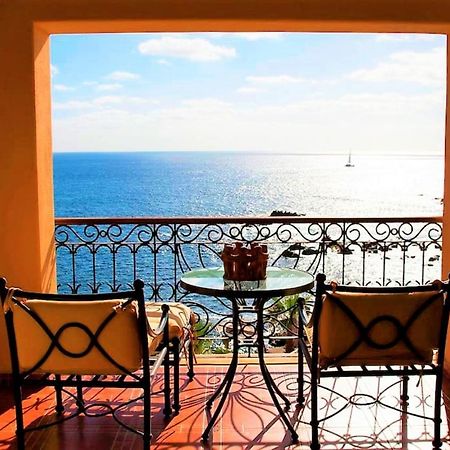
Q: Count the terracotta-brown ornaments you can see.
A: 1